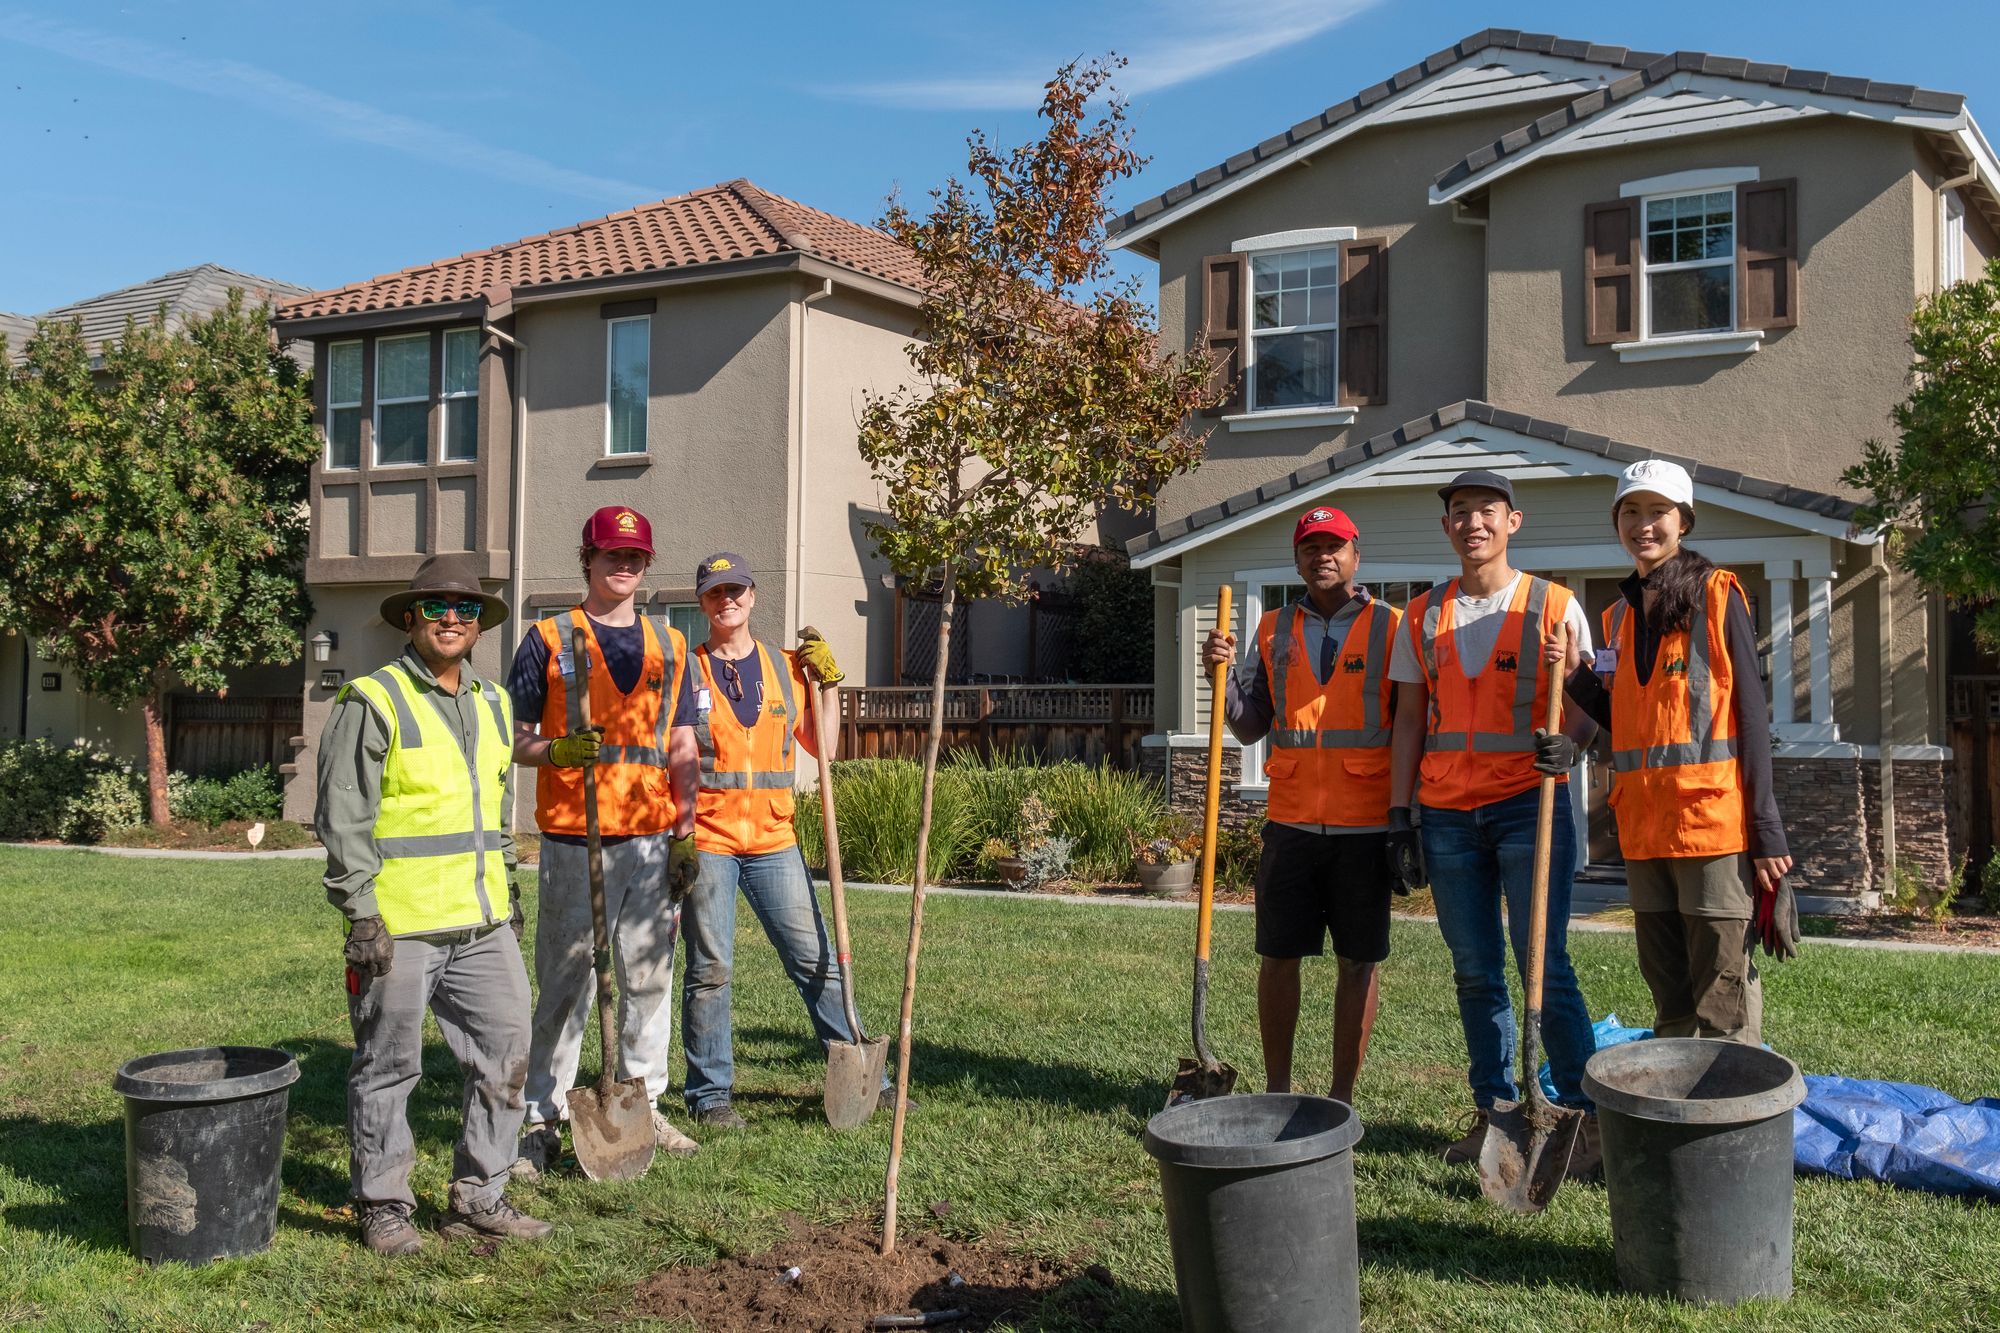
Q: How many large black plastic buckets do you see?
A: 3